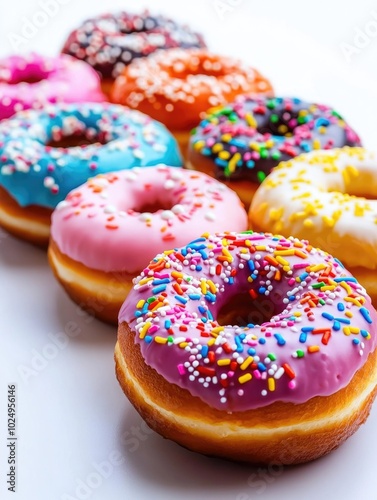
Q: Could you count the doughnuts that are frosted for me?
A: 8